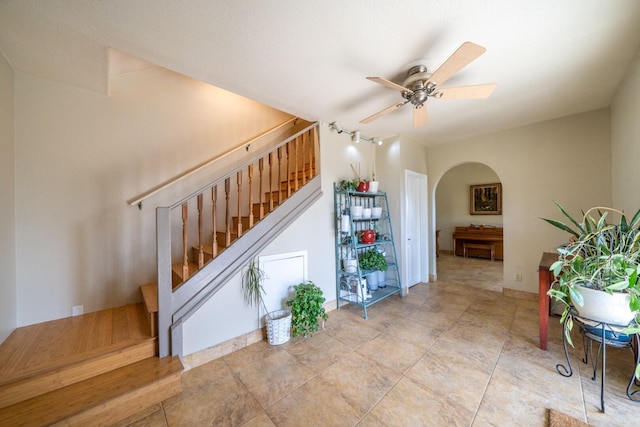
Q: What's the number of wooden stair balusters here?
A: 13